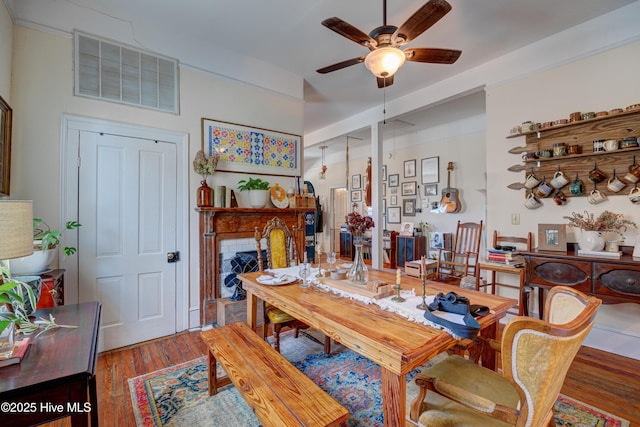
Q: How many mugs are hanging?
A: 11